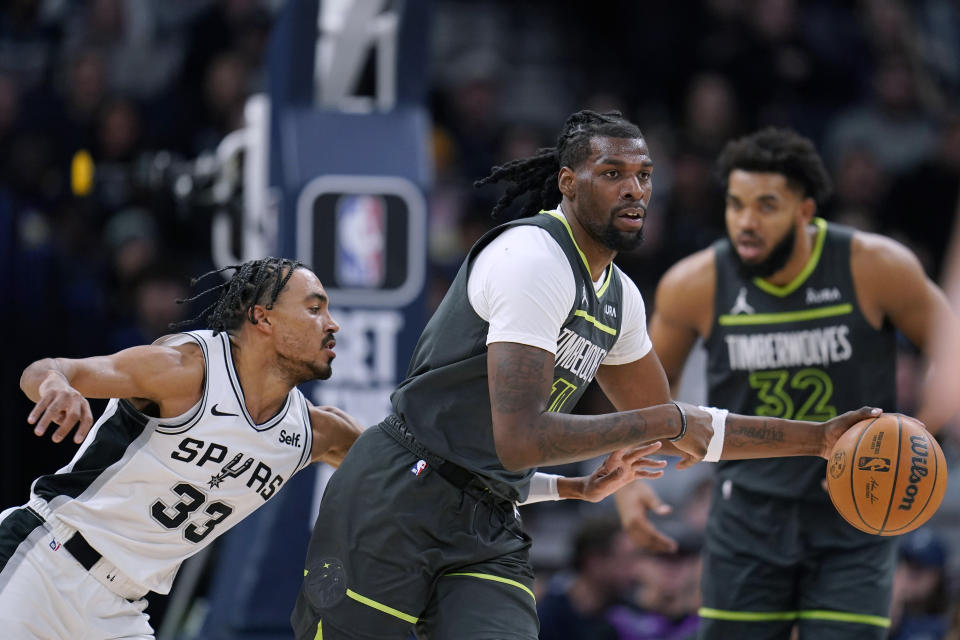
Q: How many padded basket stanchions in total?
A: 1